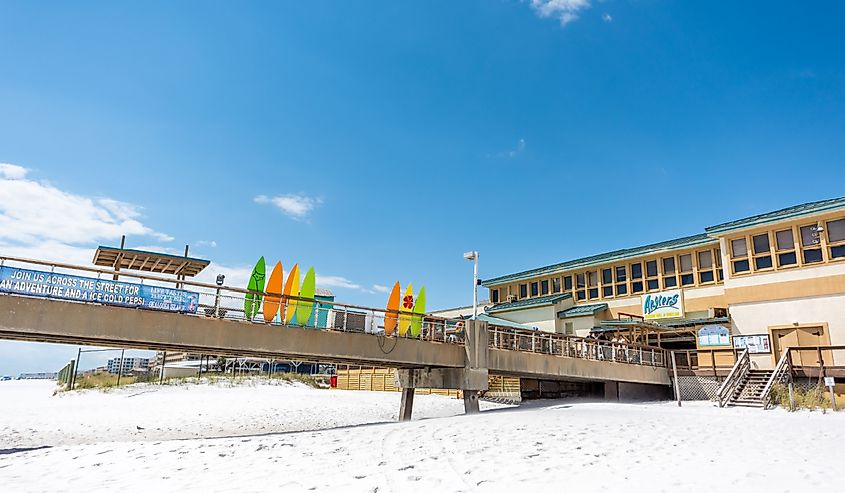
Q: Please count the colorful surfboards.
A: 7